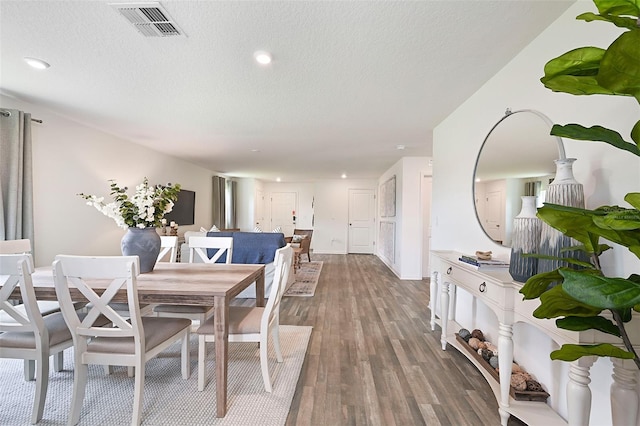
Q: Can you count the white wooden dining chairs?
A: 6